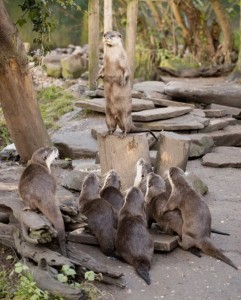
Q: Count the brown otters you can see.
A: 8